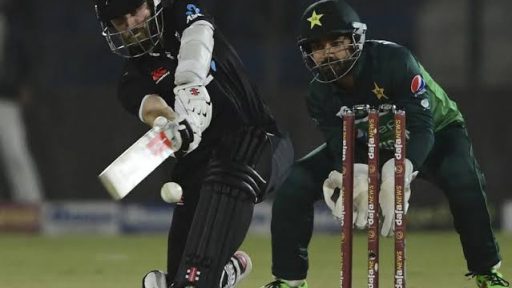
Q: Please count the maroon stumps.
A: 3